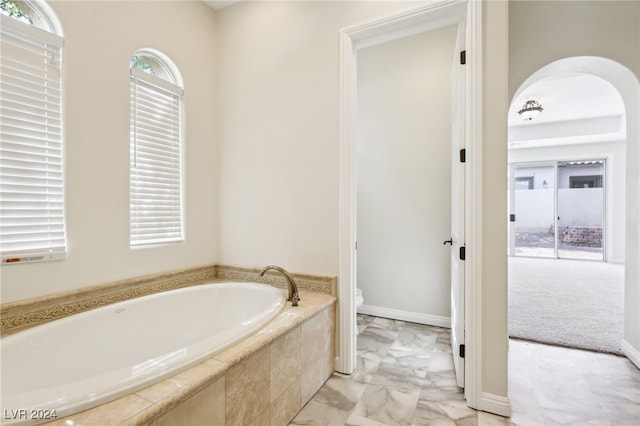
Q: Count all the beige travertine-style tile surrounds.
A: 1